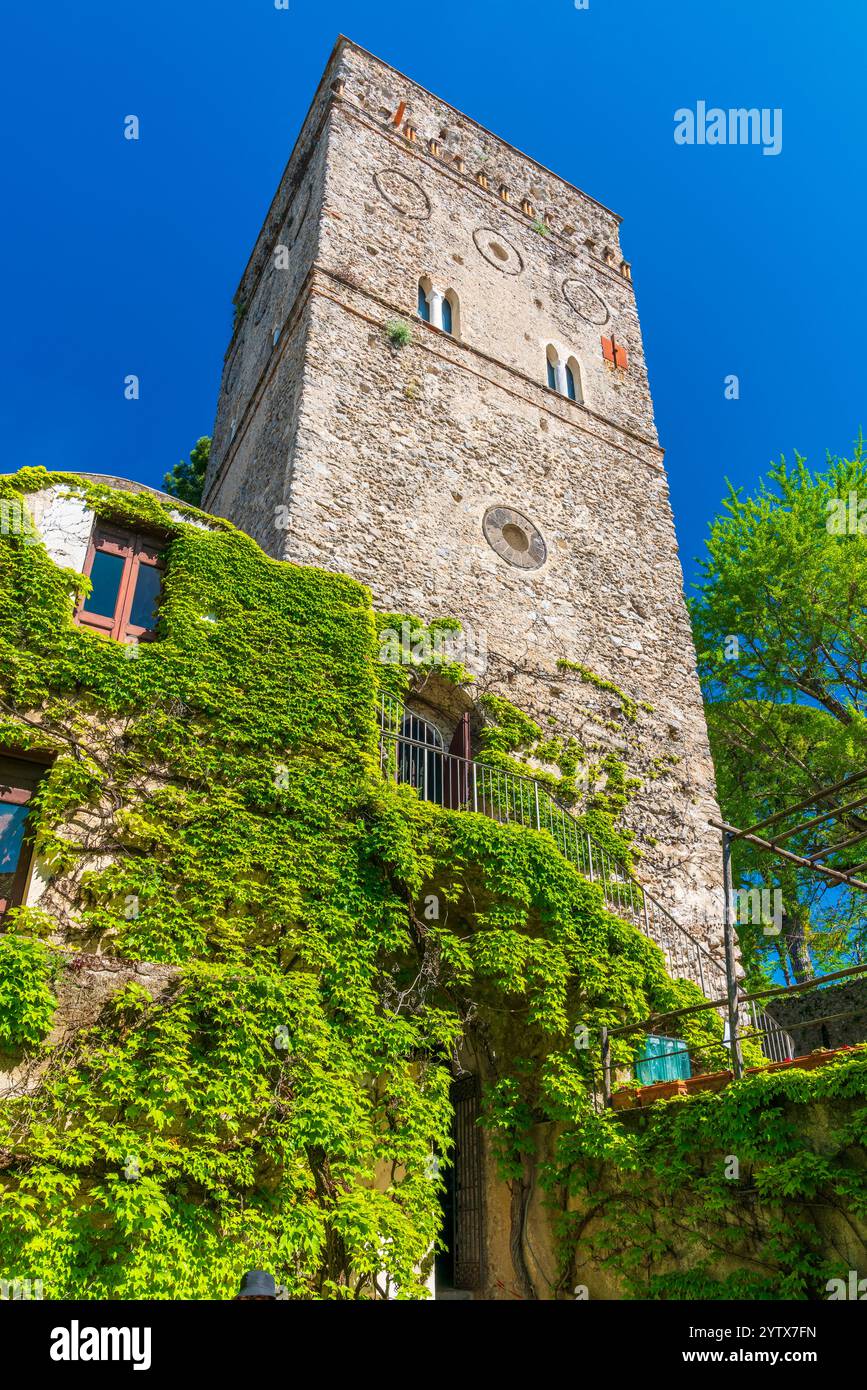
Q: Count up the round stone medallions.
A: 4